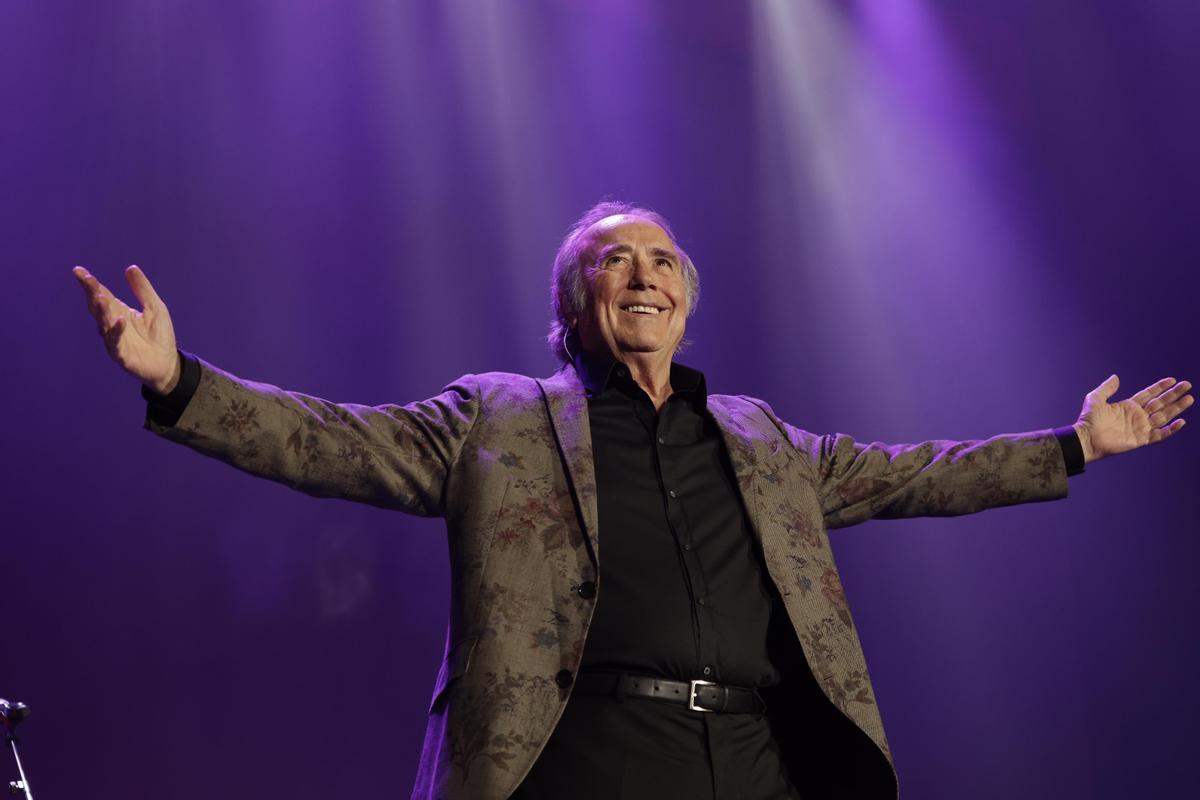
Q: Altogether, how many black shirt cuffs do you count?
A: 2